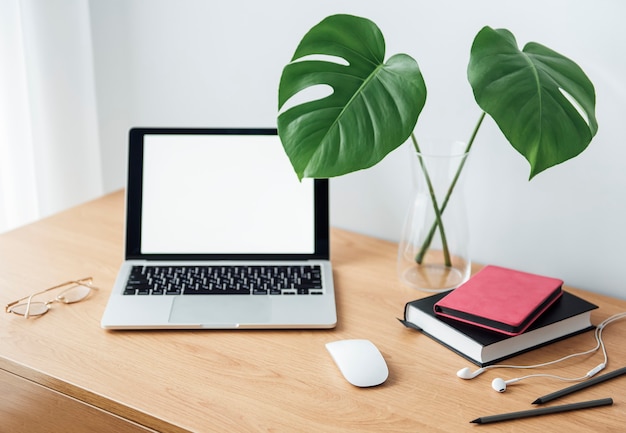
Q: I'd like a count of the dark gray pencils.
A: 2